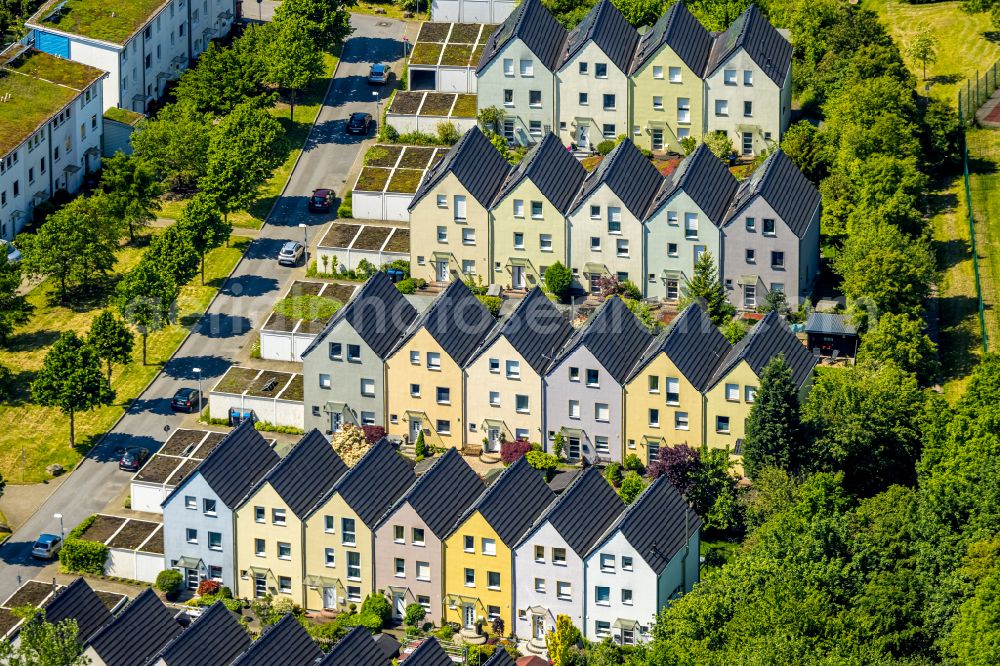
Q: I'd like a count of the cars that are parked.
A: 7